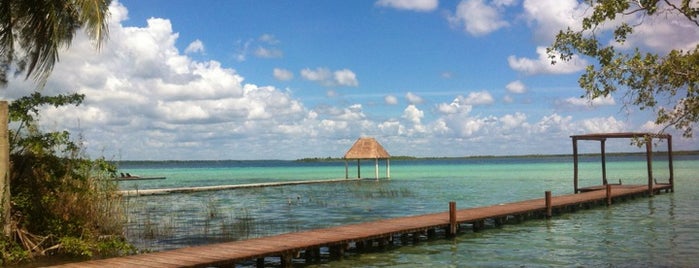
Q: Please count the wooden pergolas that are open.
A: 1